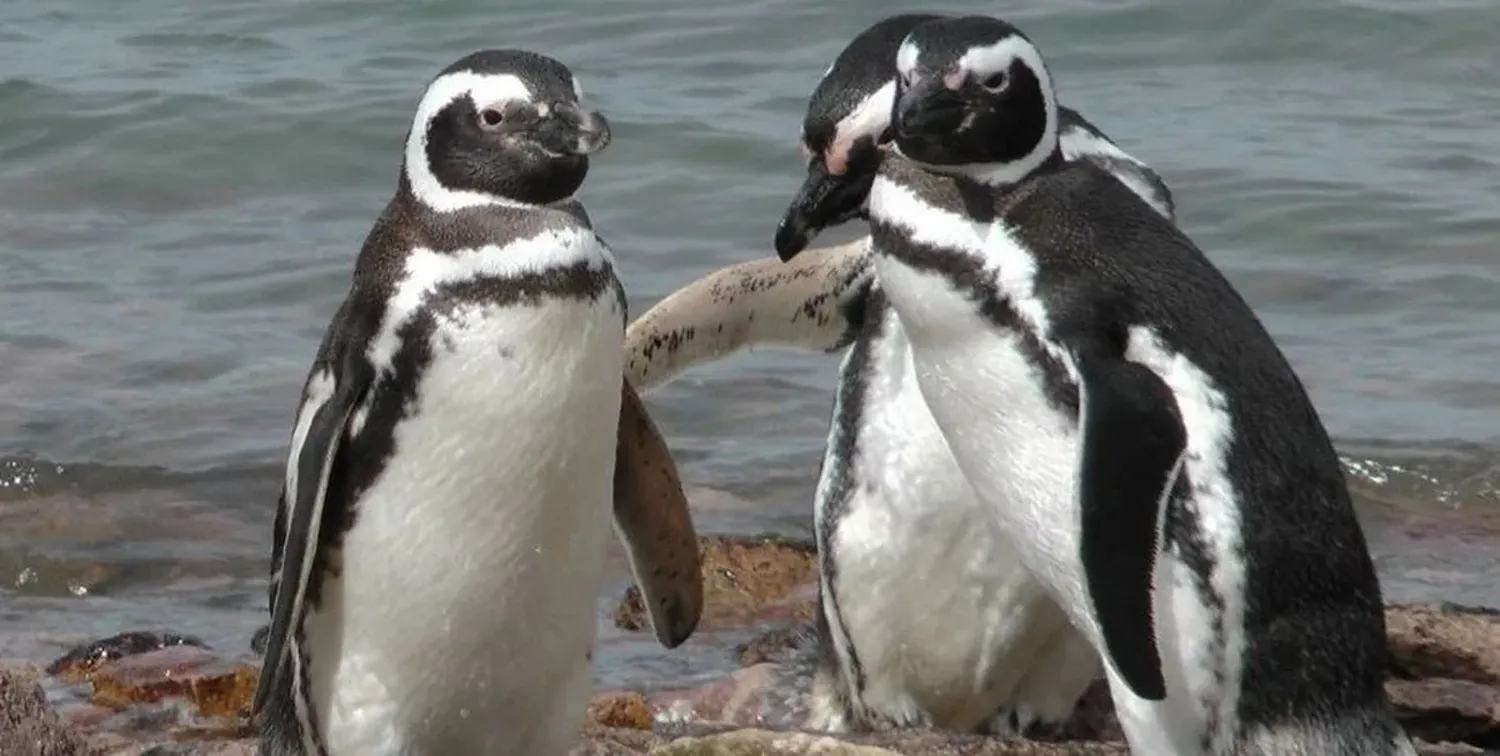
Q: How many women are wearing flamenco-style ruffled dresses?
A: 0